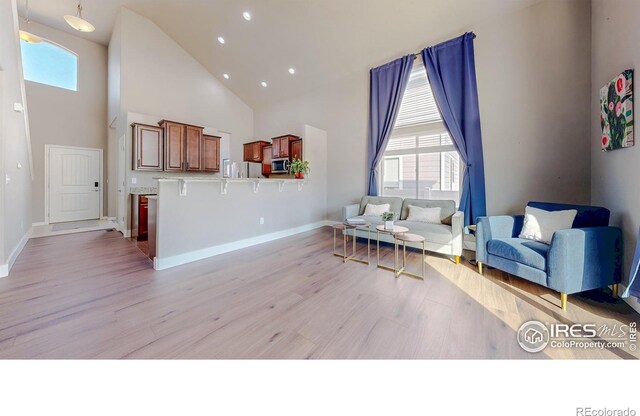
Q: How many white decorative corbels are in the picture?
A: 5